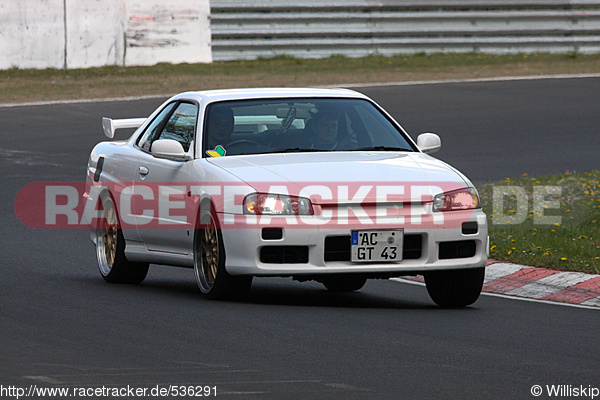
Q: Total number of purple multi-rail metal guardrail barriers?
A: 0